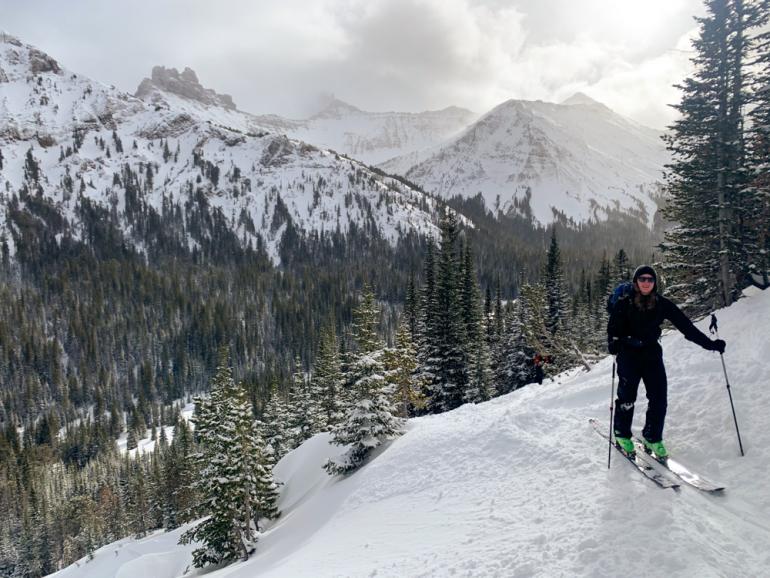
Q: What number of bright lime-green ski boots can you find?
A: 2